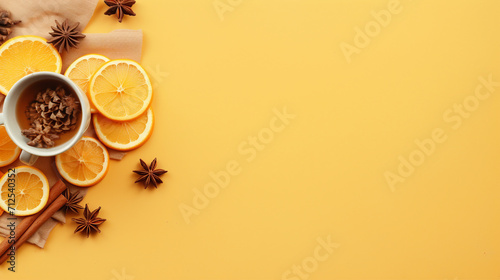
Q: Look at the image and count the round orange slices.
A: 7